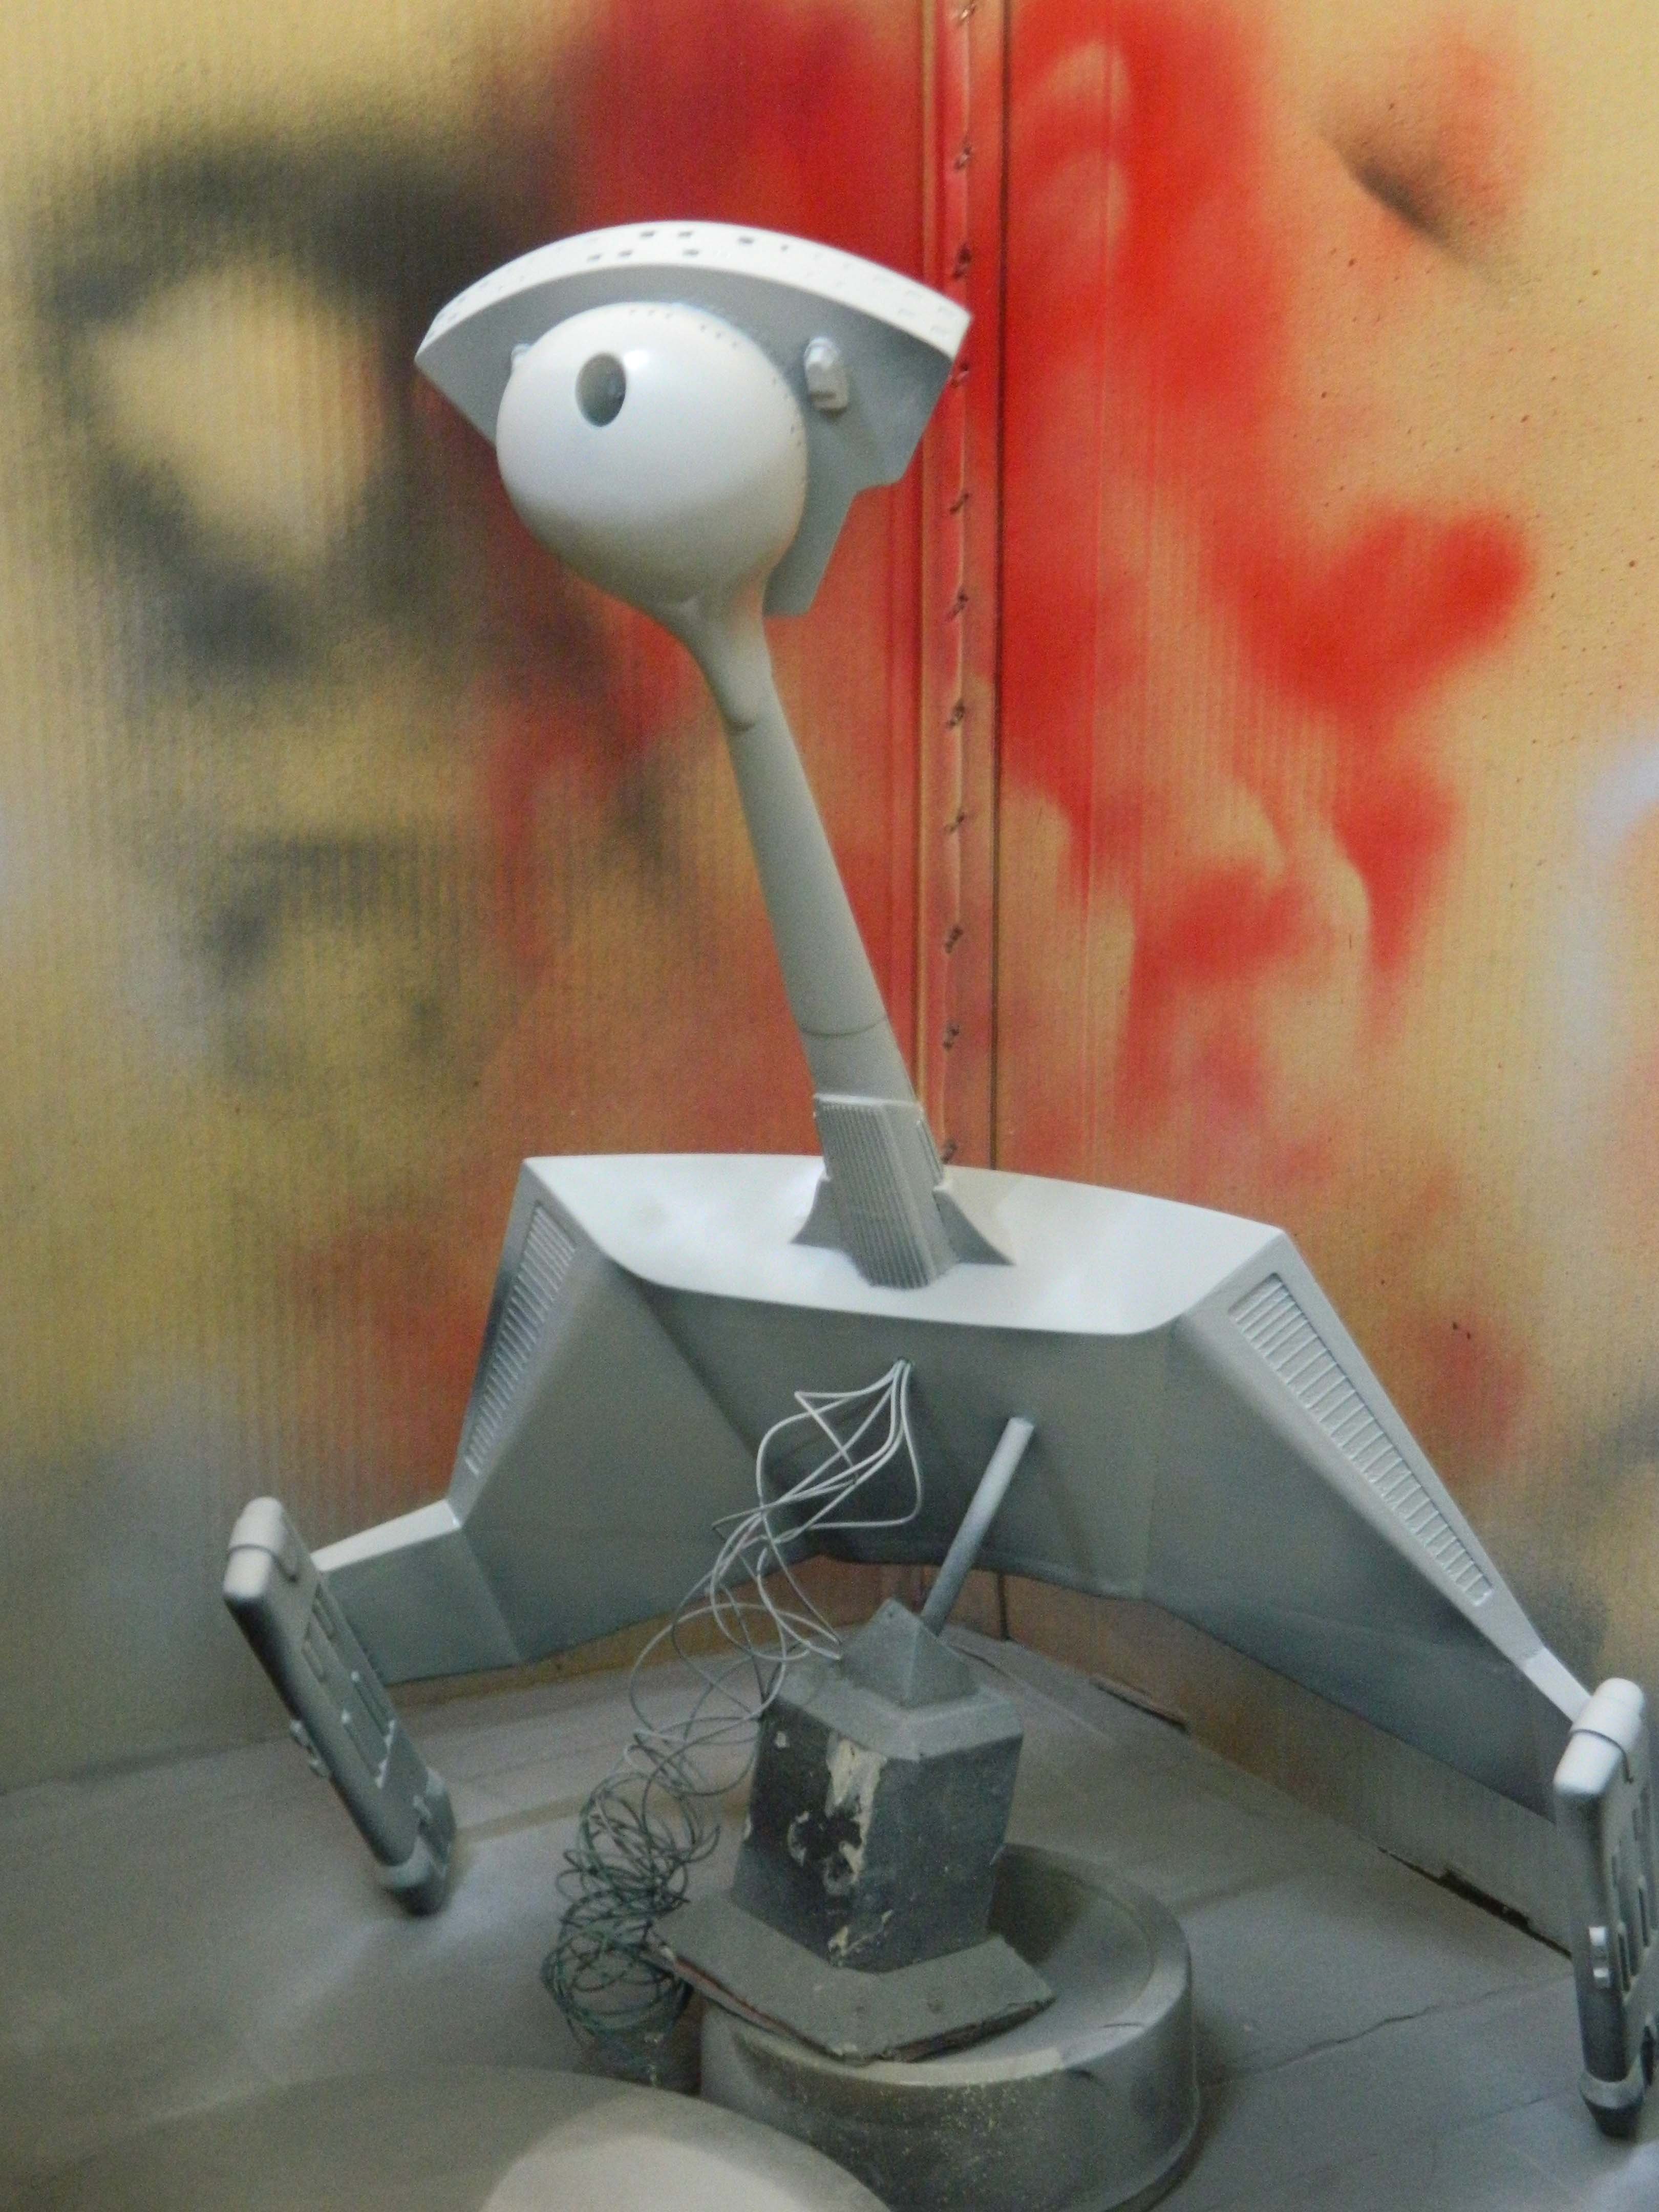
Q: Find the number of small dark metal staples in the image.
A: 11